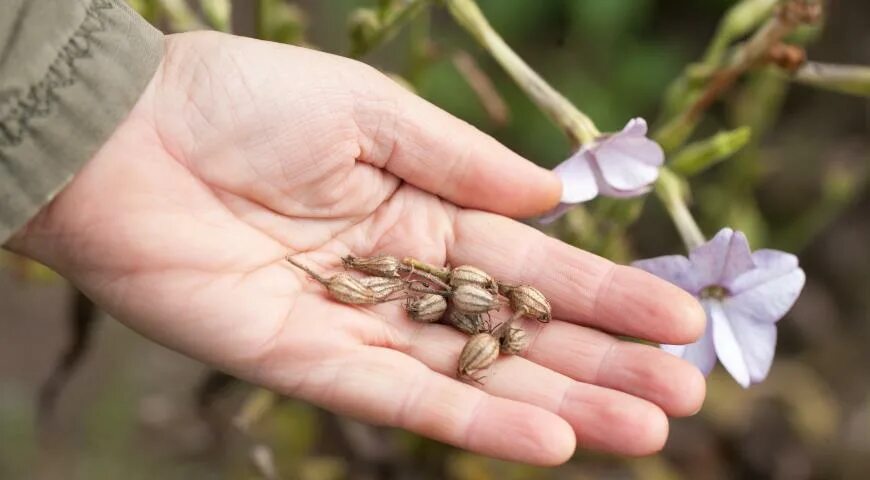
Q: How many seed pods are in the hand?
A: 10